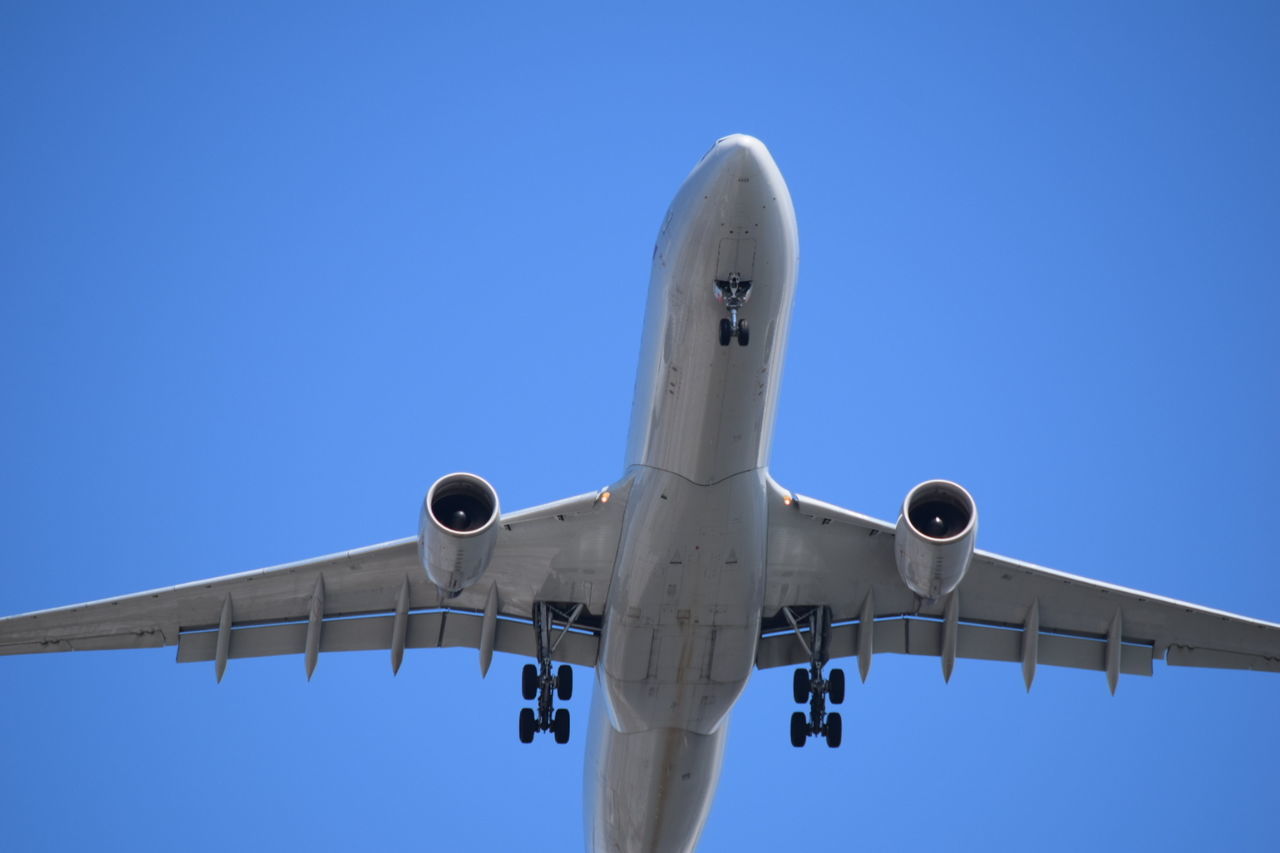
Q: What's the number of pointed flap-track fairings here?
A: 8